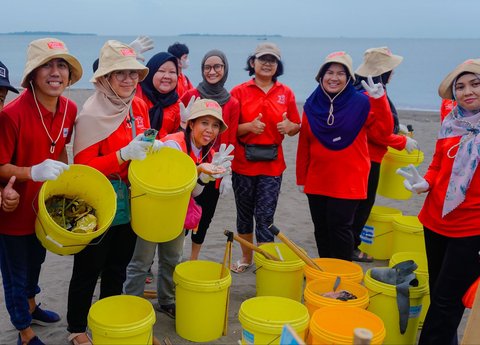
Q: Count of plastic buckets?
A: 14